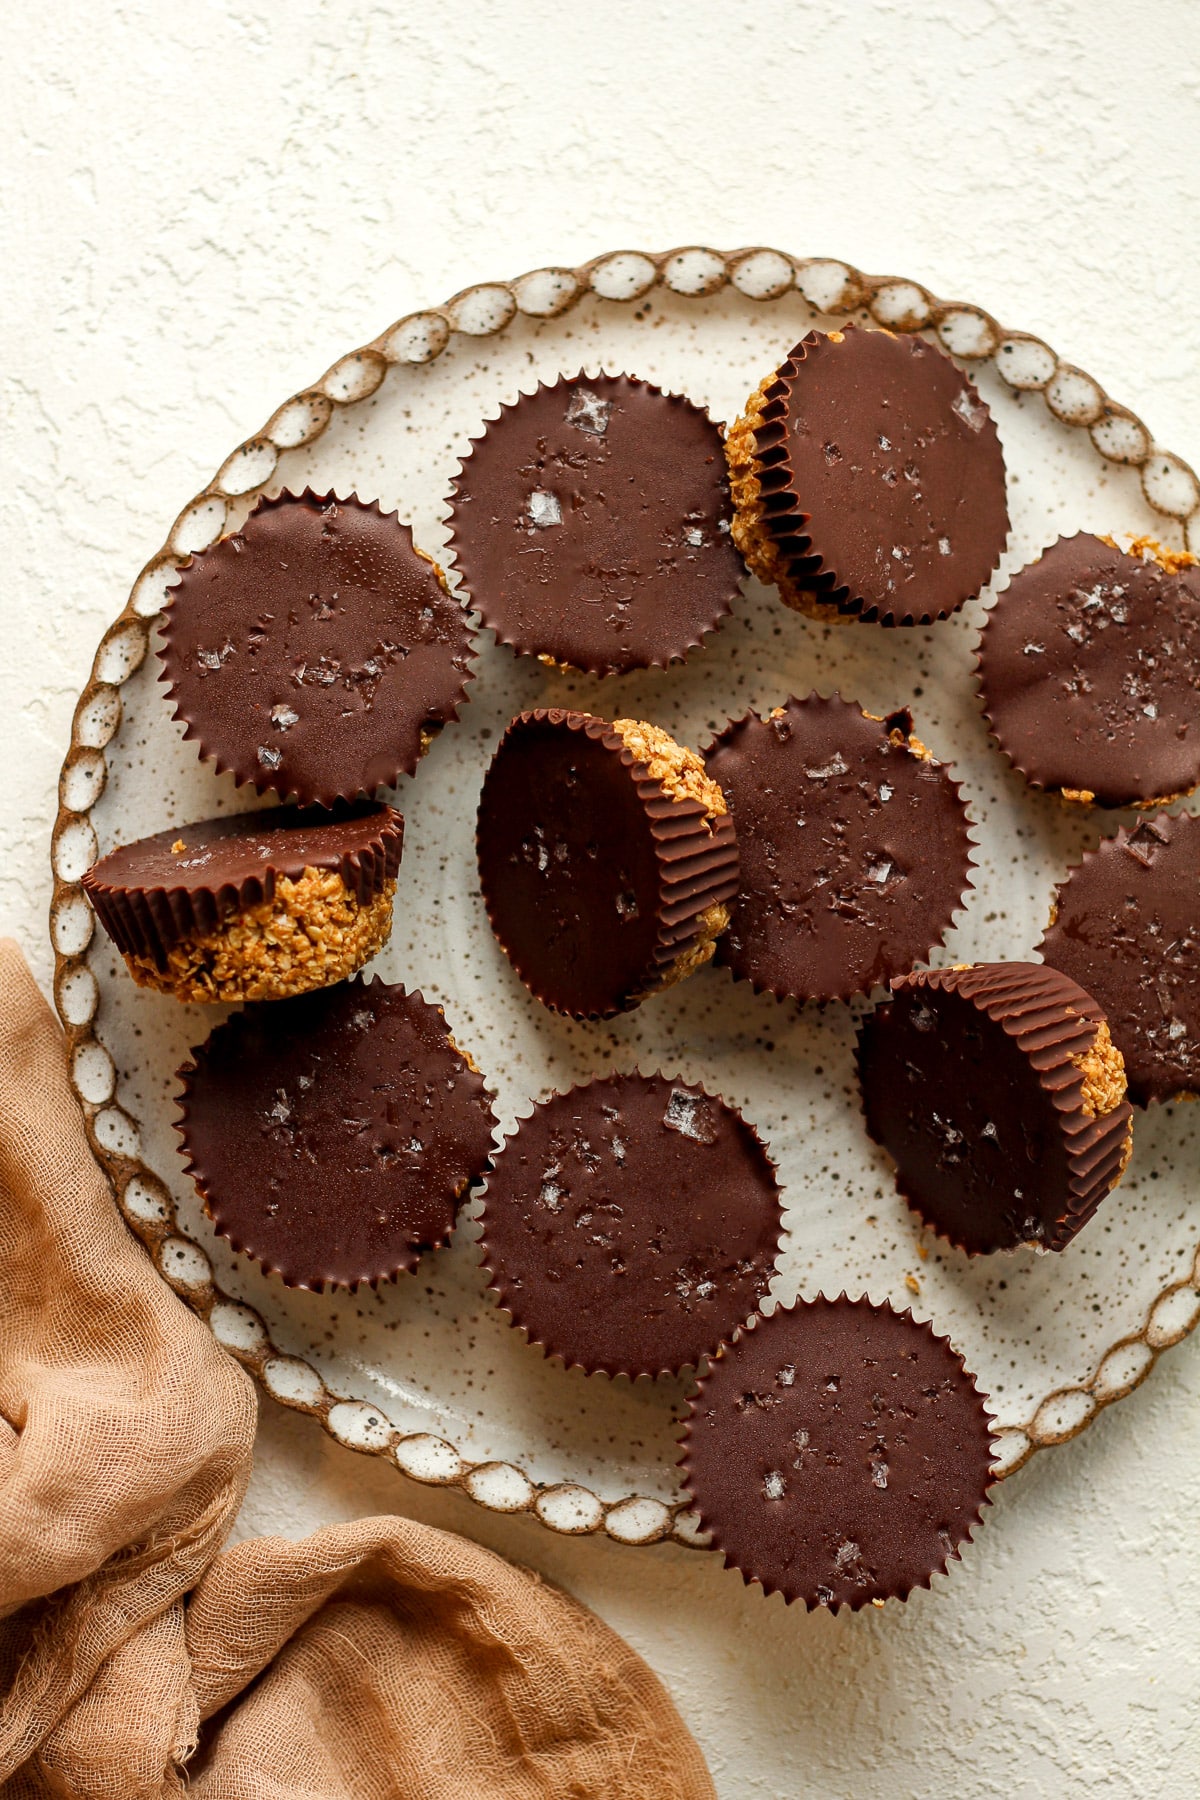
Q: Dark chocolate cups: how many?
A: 12